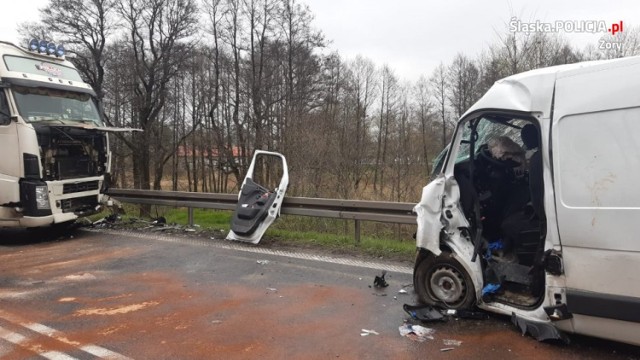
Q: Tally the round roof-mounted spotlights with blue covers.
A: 4